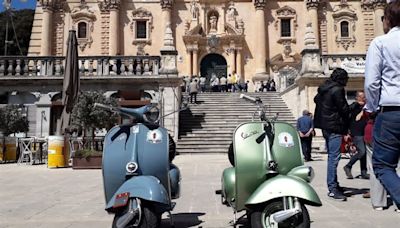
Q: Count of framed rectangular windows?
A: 2